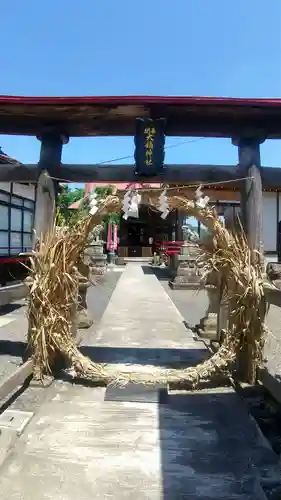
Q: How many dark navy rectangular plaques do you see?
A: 1